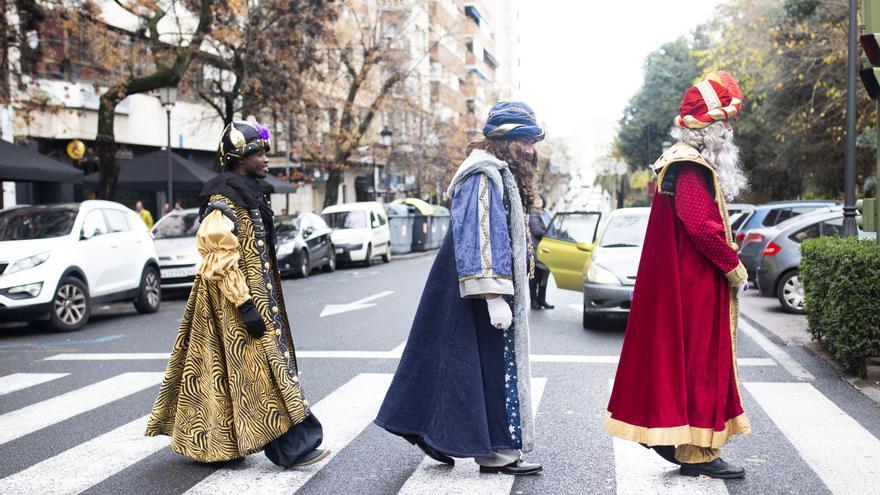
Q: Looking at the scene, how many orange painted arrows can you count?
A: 0